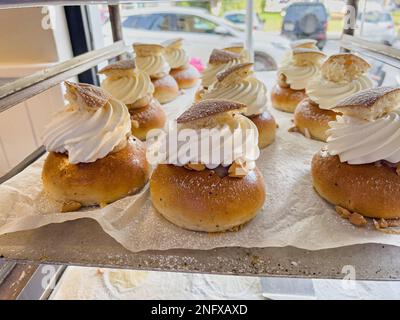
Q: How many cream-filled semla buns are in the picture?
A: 12